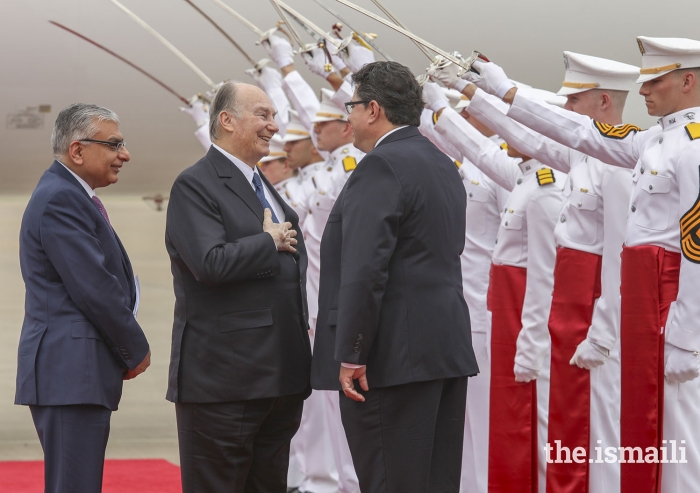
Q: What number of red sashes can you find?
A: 3